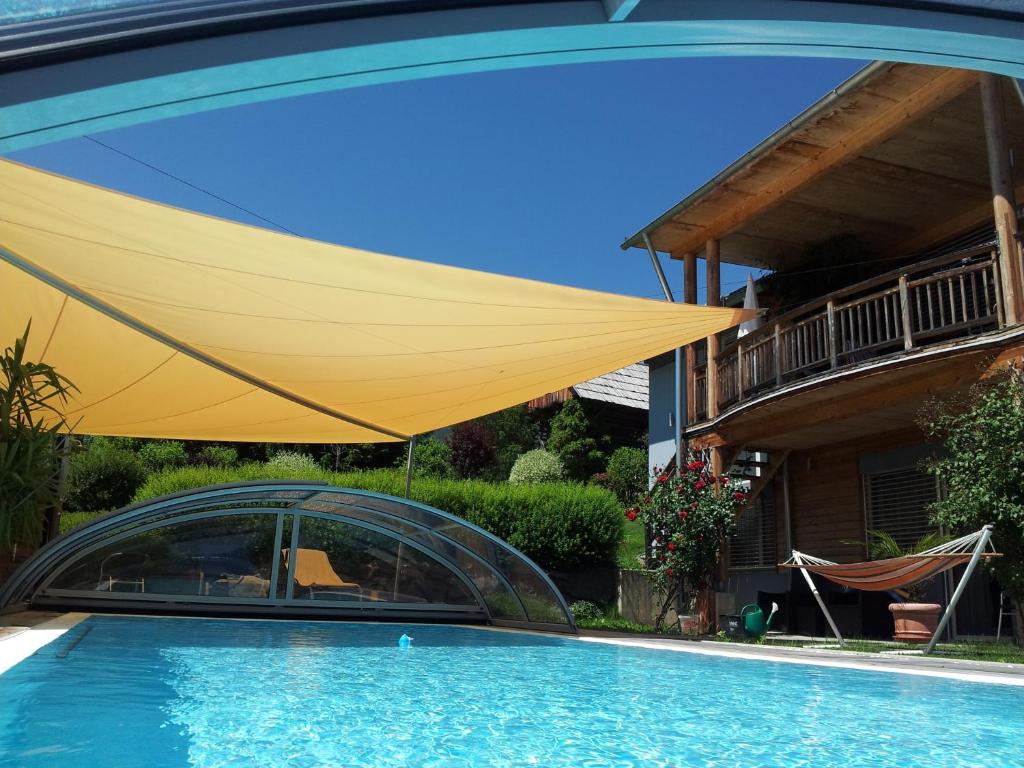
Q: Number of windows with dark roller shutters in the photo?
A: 2